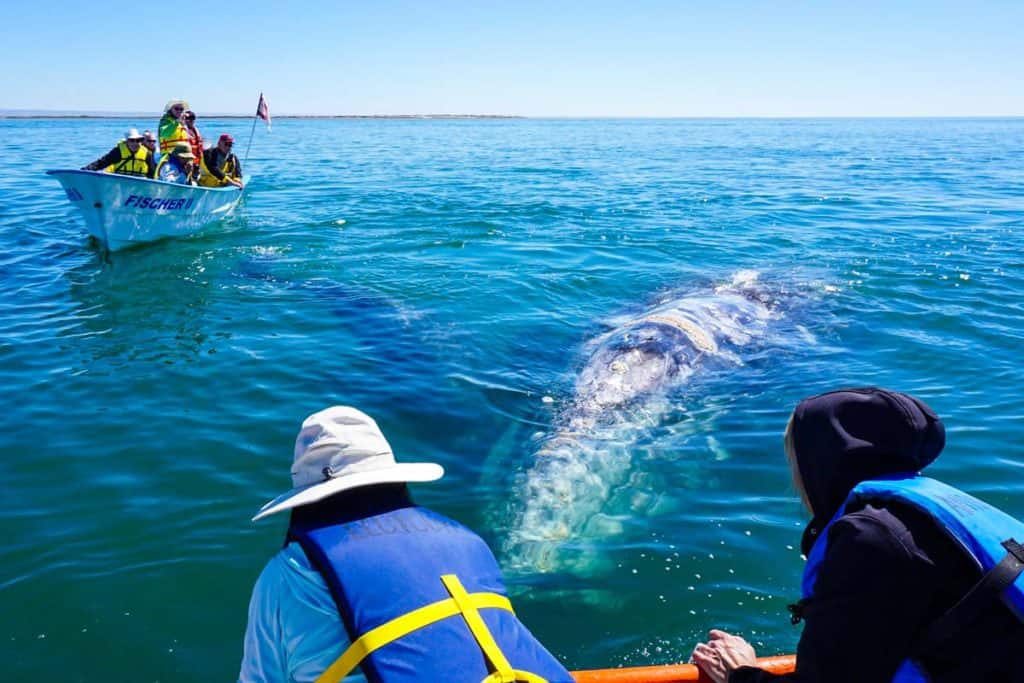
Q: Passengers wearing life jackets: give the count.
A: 8